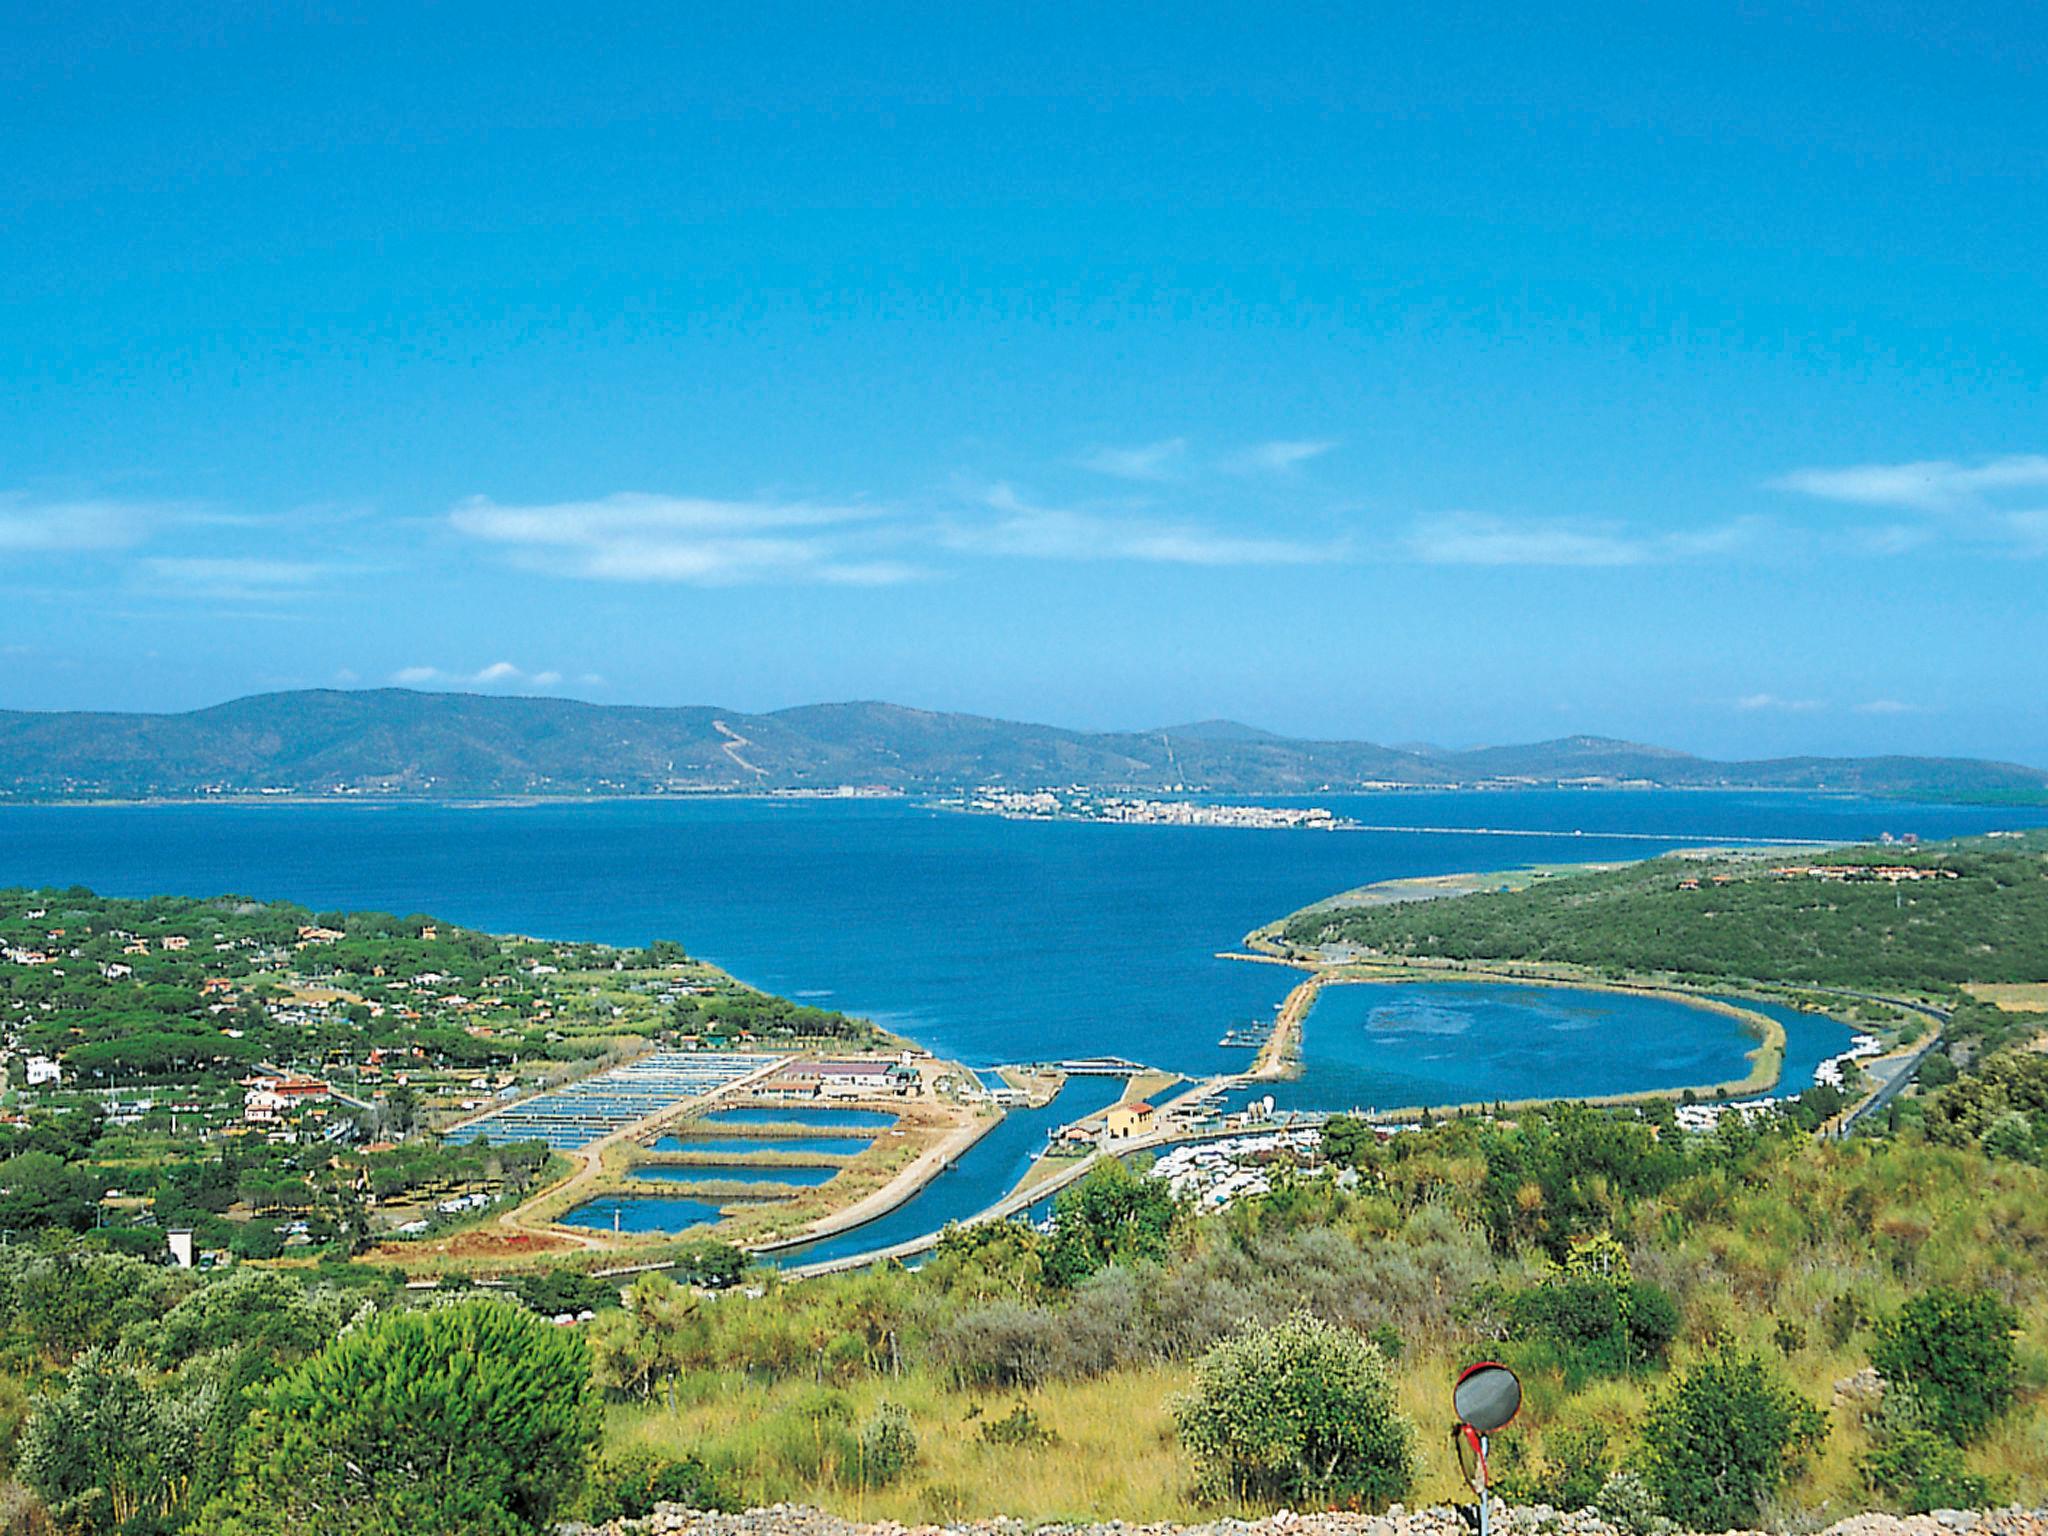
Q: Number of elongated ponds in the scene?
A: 4